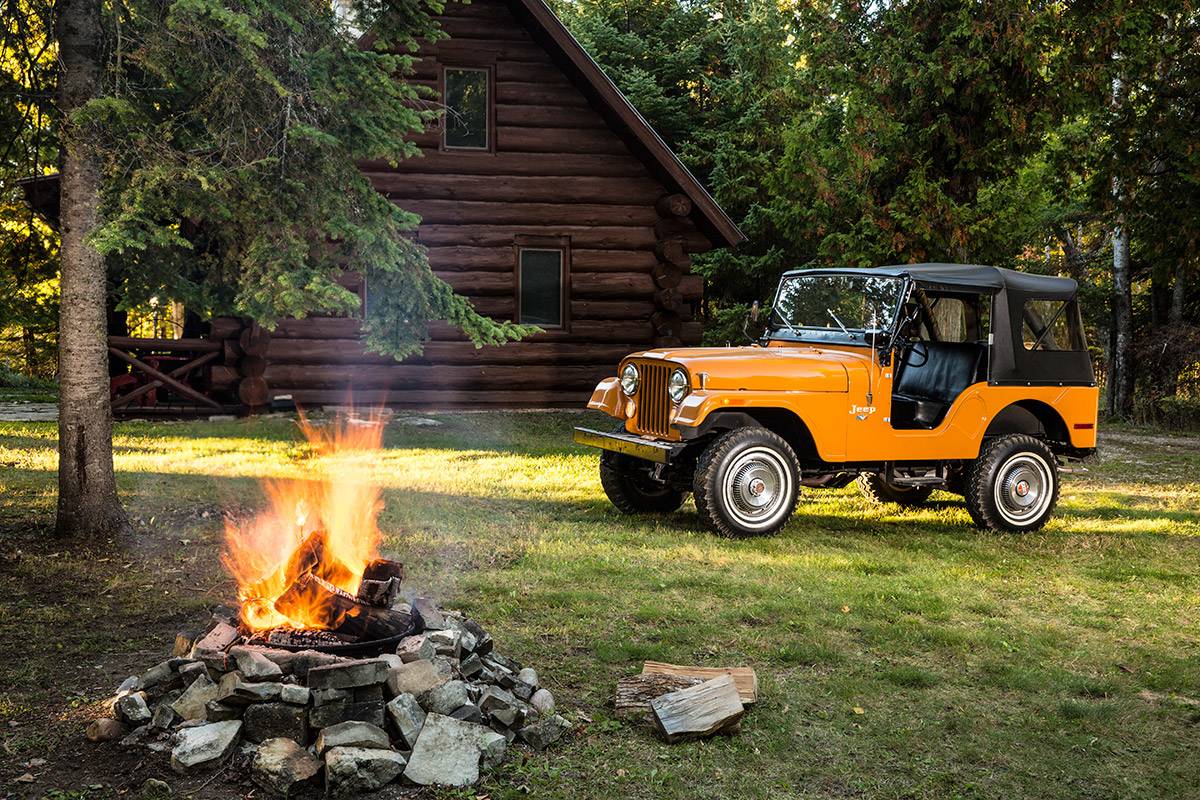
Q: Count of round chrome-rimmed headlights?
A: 2